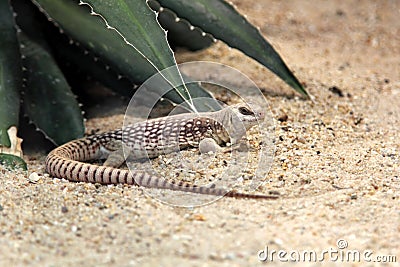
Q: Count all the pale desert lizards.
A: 1